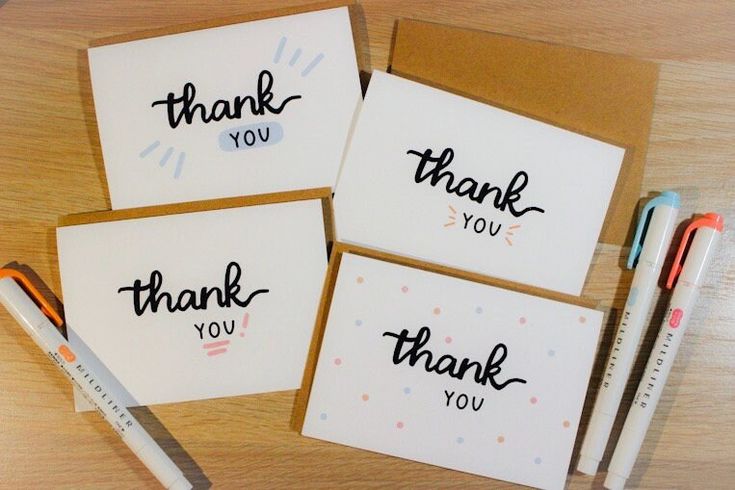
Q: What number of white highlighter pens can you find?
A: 3